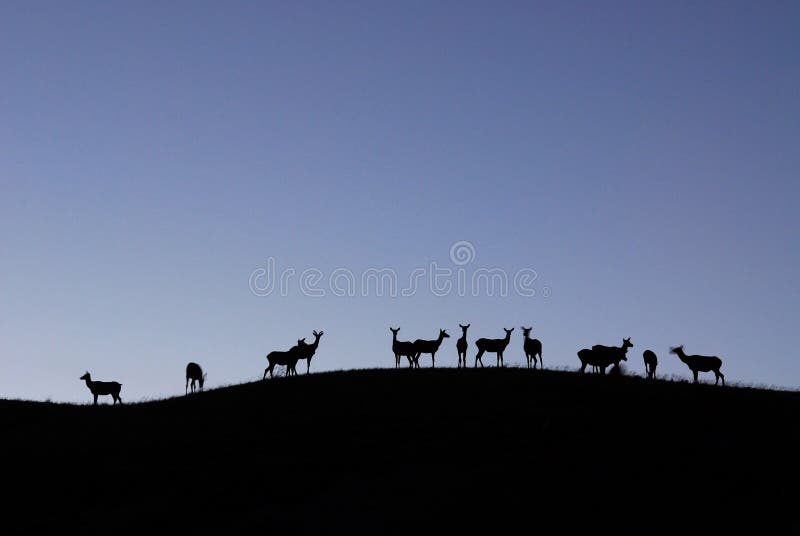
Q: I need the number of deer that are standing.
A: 13